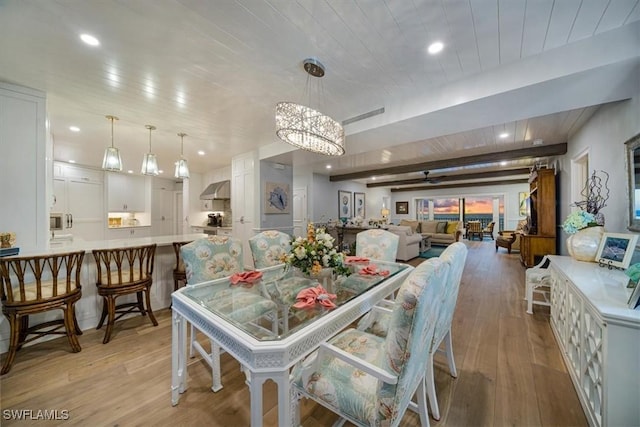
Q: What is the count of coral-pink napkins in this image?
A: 4